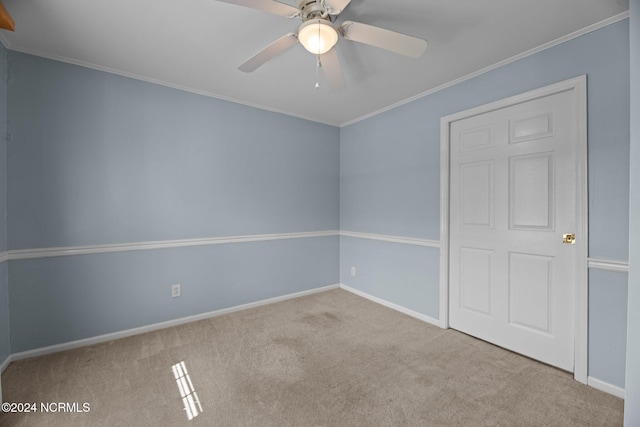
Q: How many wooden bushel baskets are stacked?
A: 0